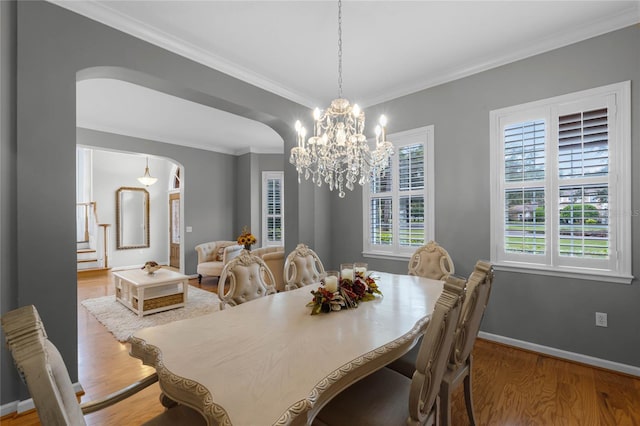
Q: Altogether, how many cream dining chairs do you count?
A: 6